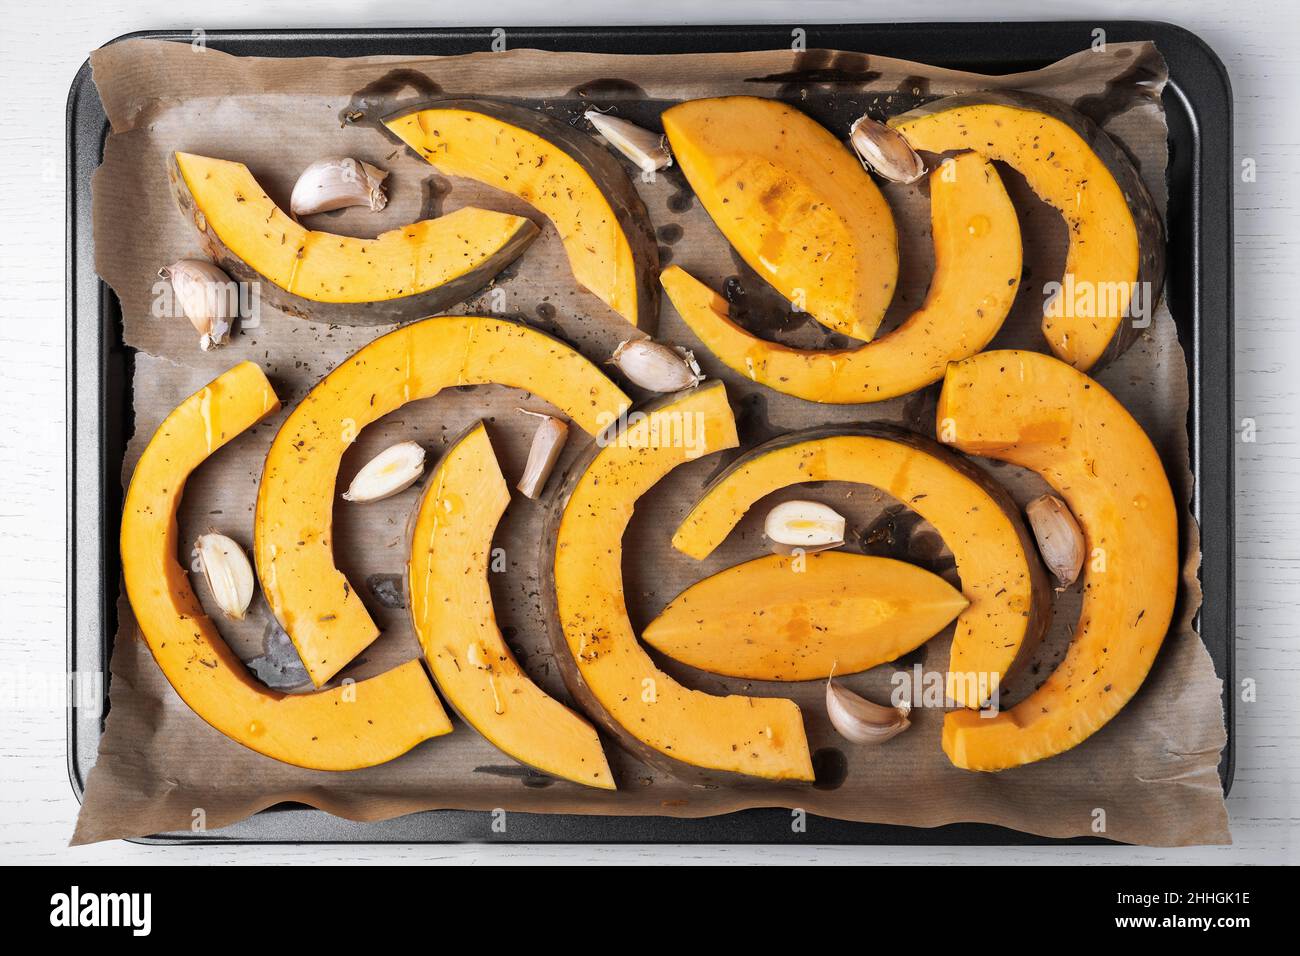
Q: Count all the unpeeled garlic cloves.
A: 8